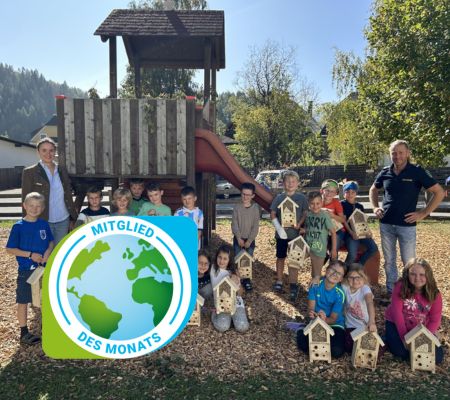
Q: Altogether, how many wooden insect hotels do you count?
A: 11